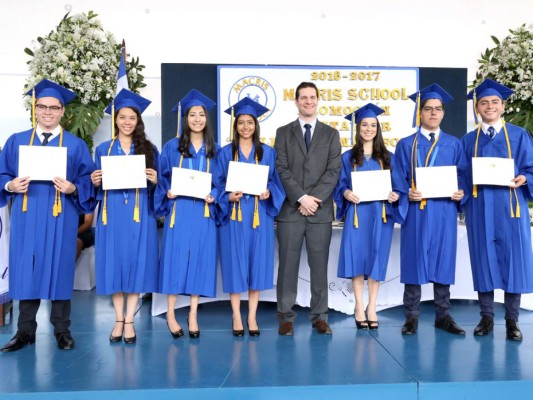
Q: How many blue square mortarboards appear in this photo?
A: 7